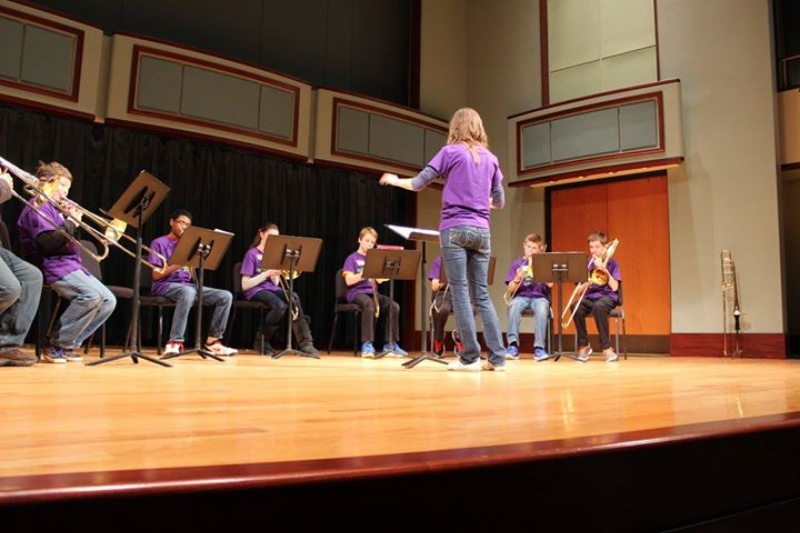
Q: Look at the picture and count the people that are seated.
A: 8